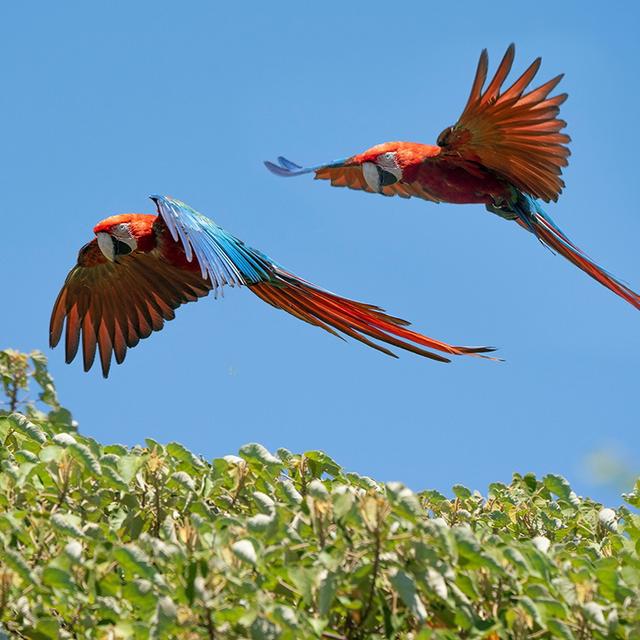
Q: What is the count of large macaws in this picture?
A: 2